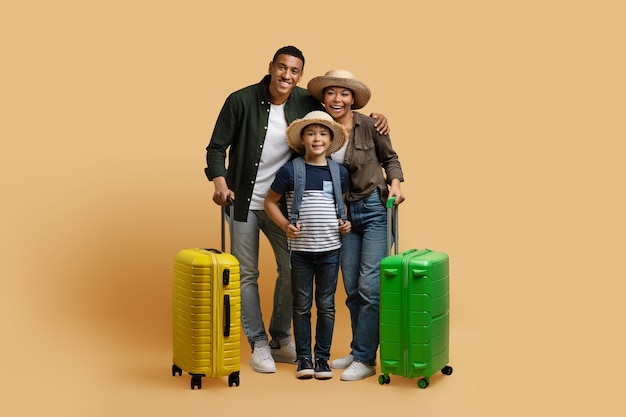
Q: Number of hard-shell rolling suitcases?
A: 2